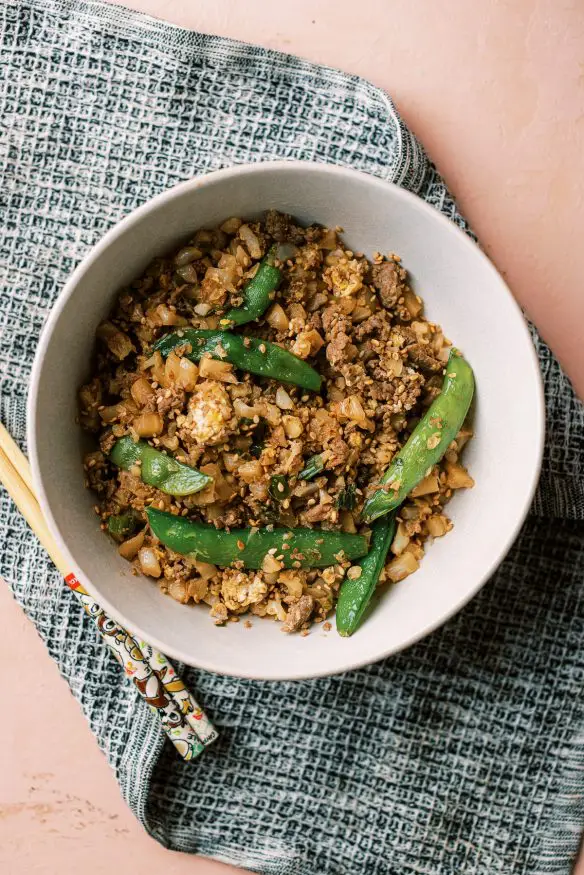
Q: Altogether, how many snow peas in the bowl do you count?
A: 6